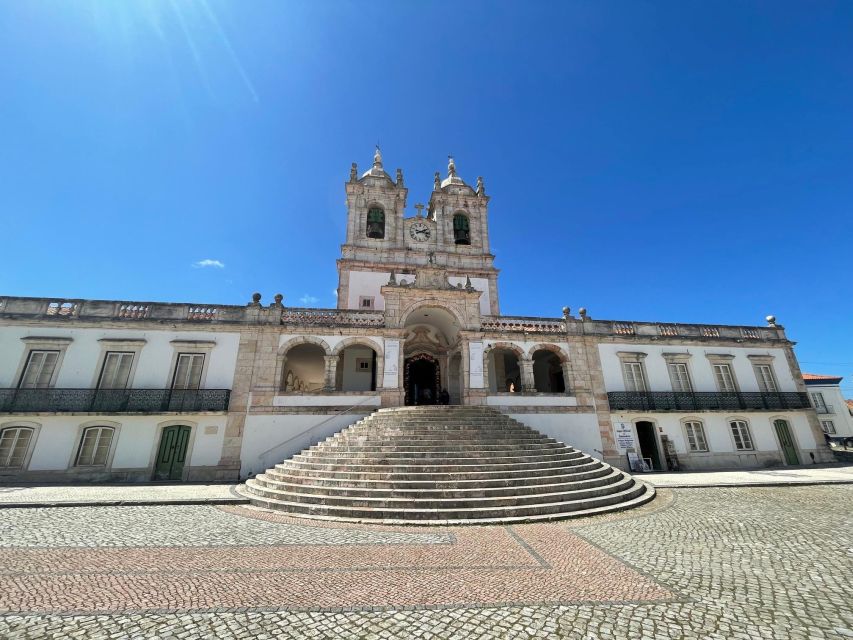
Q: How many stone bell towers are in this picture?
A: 2